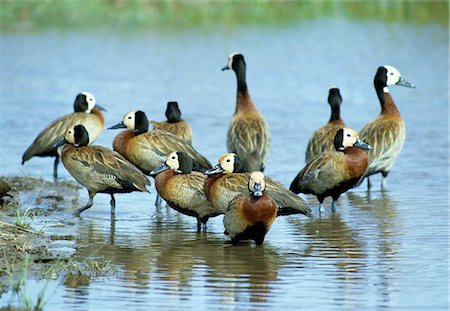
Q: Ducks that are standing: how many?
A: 11